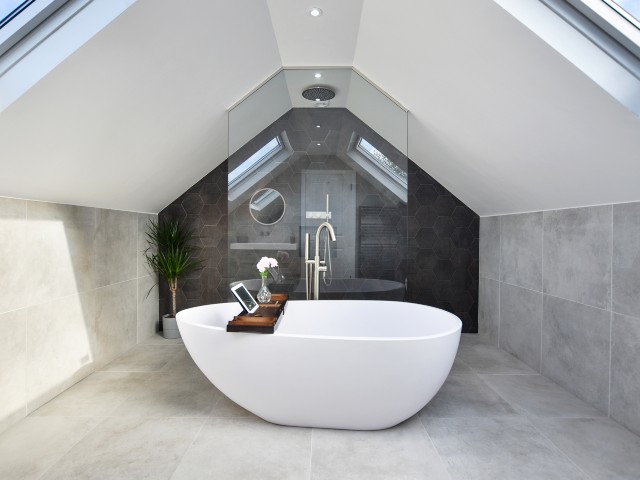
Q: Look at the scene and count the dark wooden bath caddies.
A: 1